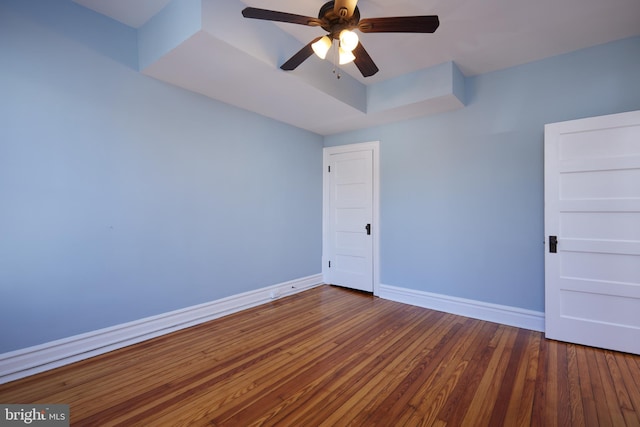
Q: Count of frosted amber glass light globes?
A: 3